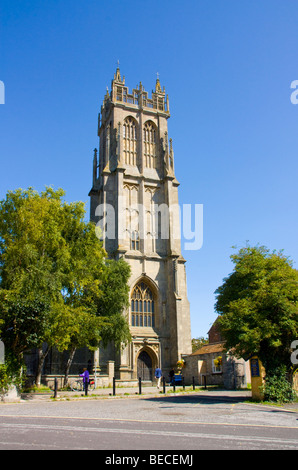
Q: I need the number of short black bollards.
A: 9